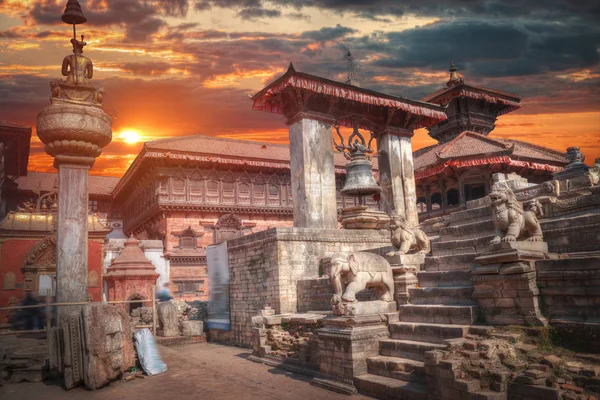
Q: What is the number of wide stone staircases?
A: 1